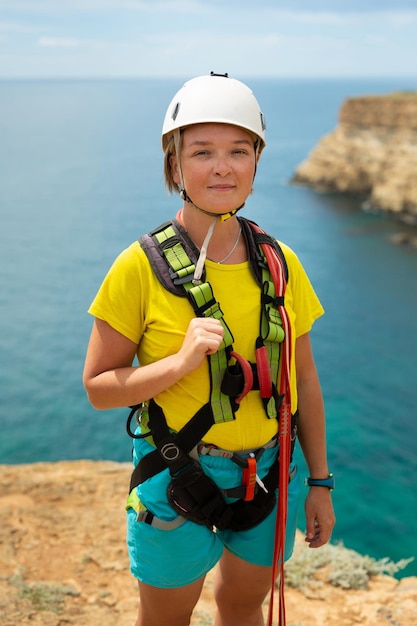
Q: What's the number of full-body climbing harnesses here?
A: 1